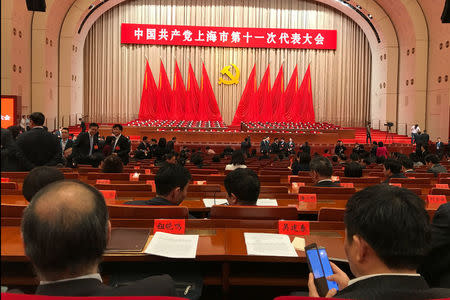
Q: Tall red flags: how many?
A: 10